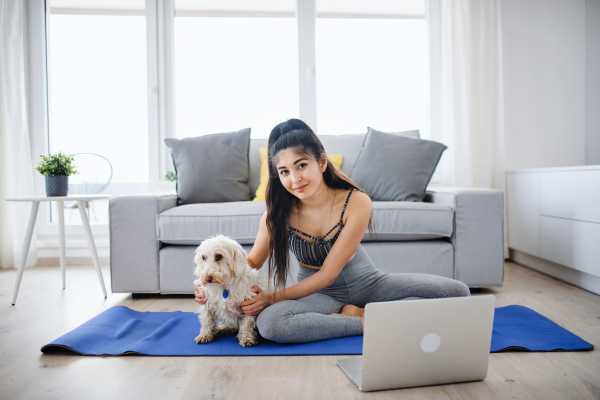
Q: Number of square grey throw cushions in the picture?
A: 2